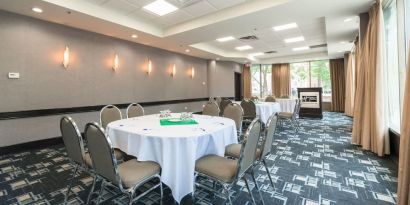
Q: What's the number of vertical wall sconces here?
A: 5